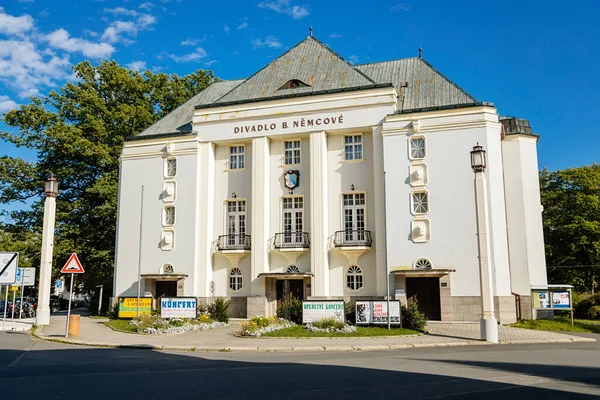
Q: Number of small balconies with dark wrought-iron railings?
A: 3